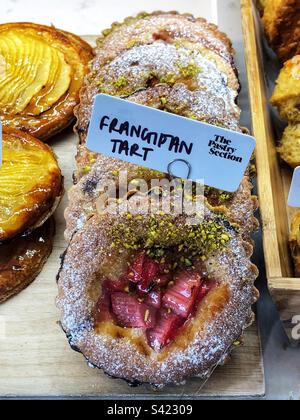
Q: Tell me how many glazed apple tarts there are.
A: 3